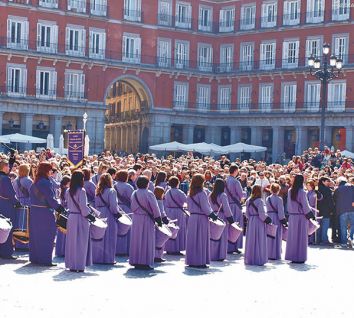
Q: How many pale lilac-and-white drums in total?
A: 10